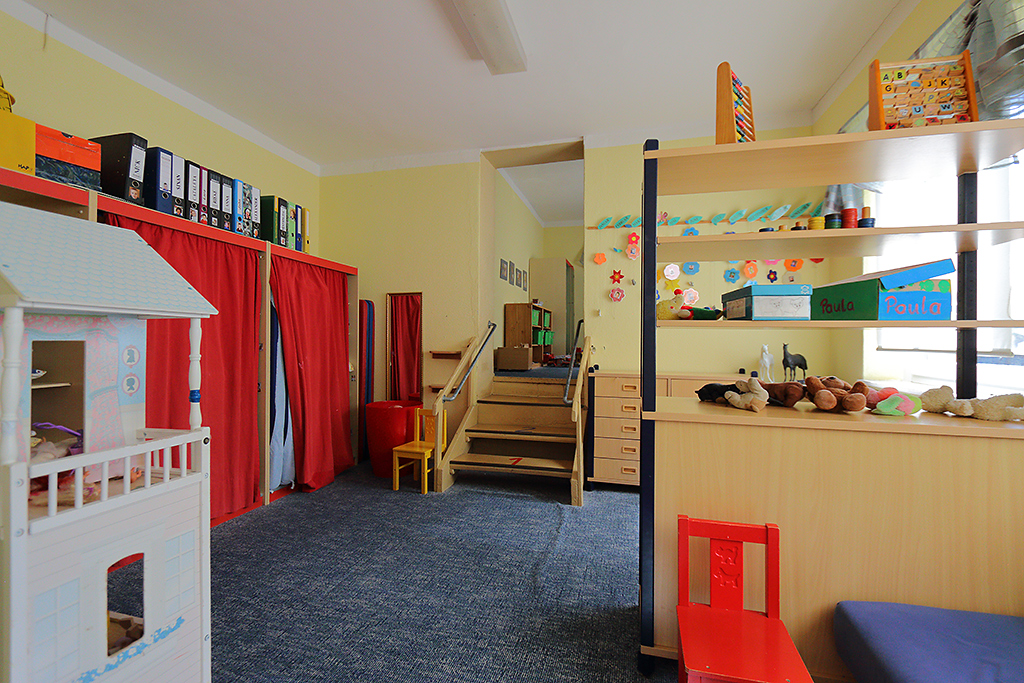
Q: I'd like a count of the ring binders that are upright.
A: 15